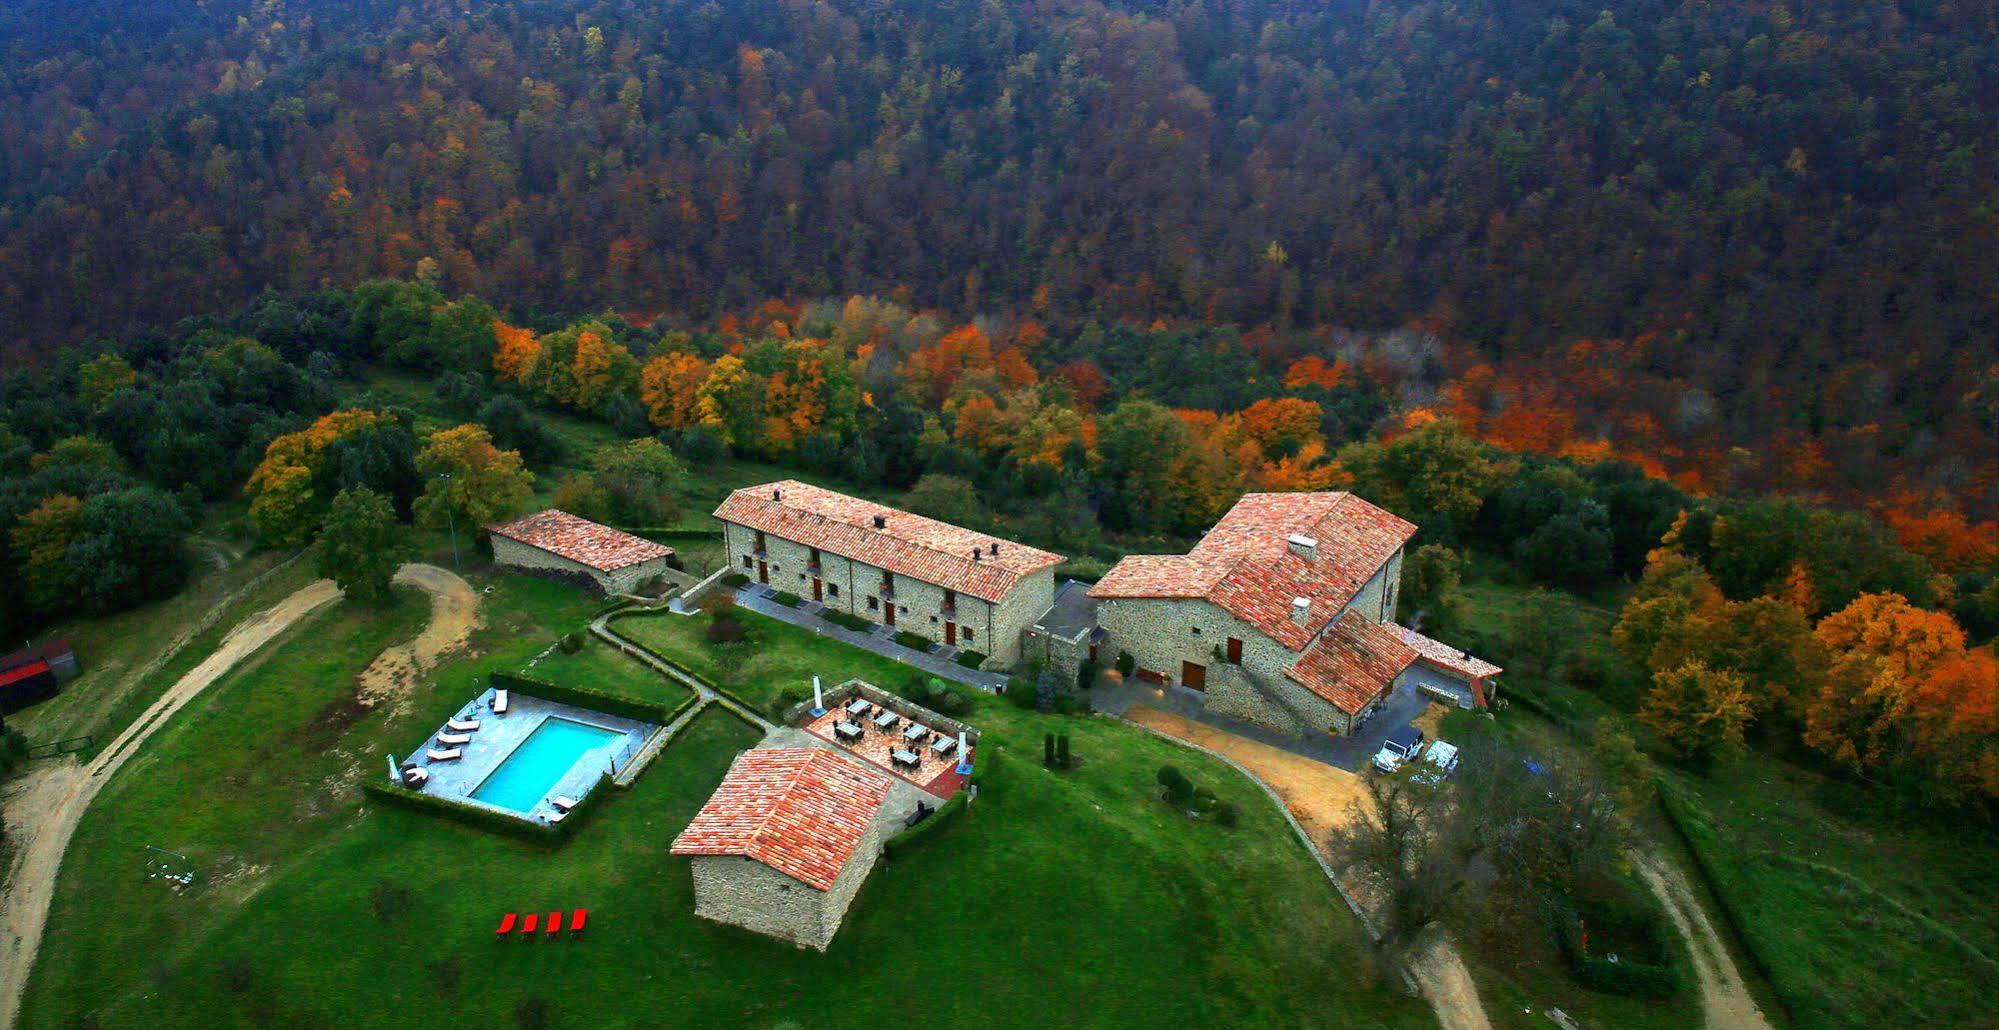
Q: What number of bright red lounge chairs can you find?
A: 4